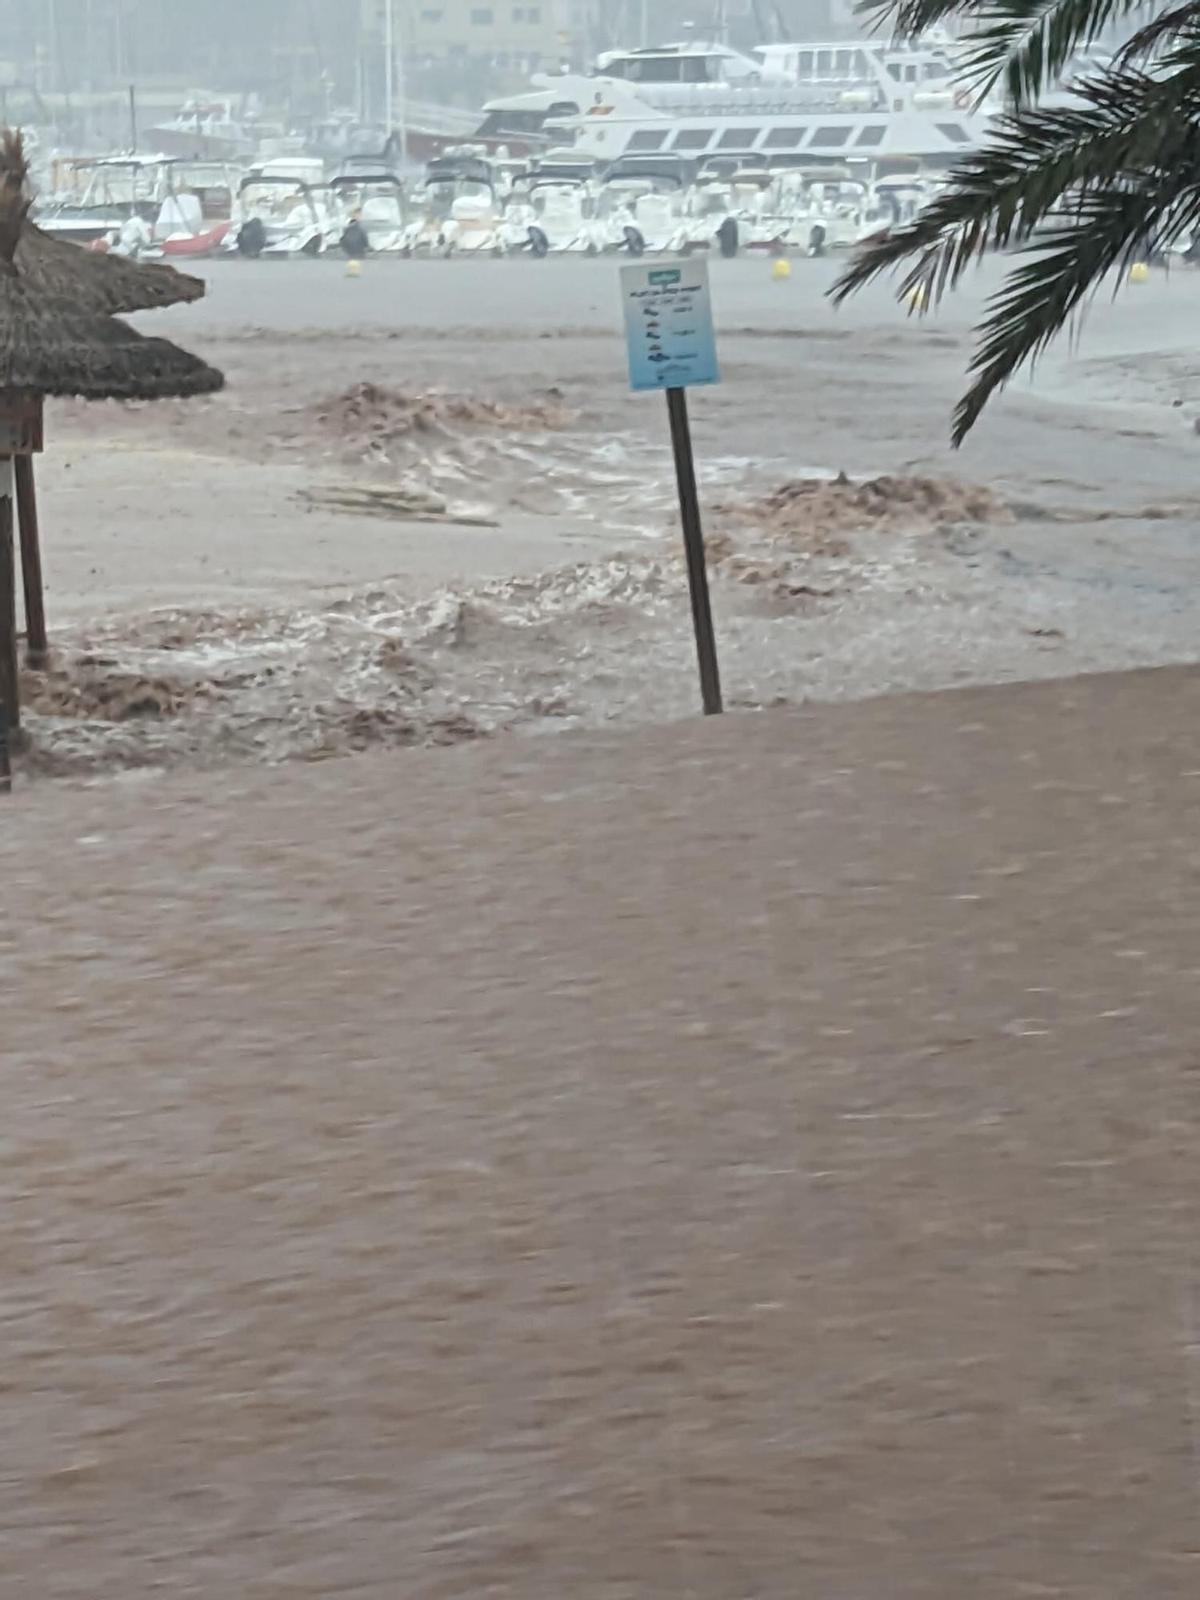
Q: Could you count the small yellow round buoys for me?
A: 4